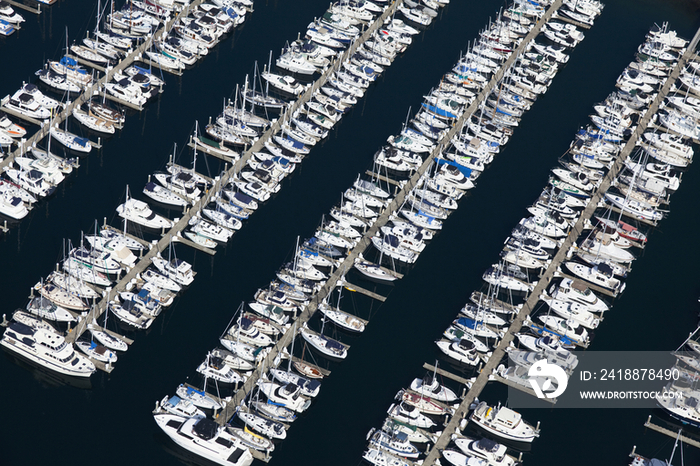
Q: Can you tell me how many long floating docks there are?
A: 4